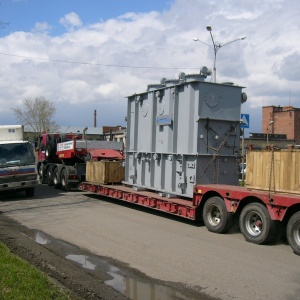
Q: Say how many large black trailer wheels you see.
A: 3